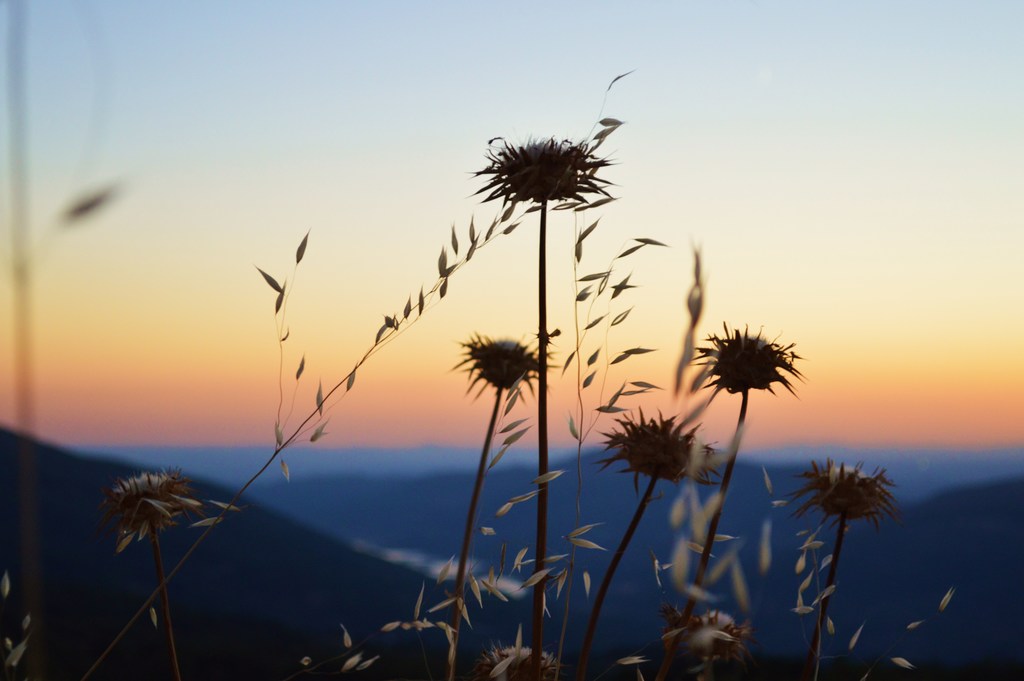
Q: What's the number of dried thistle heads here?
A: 8